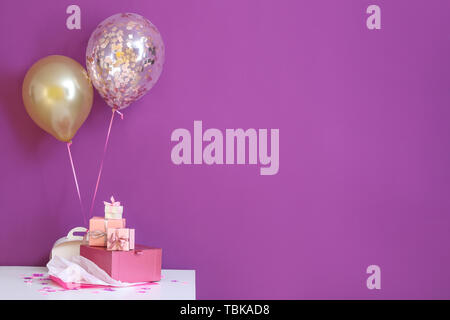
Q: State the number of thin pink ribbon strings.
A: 2